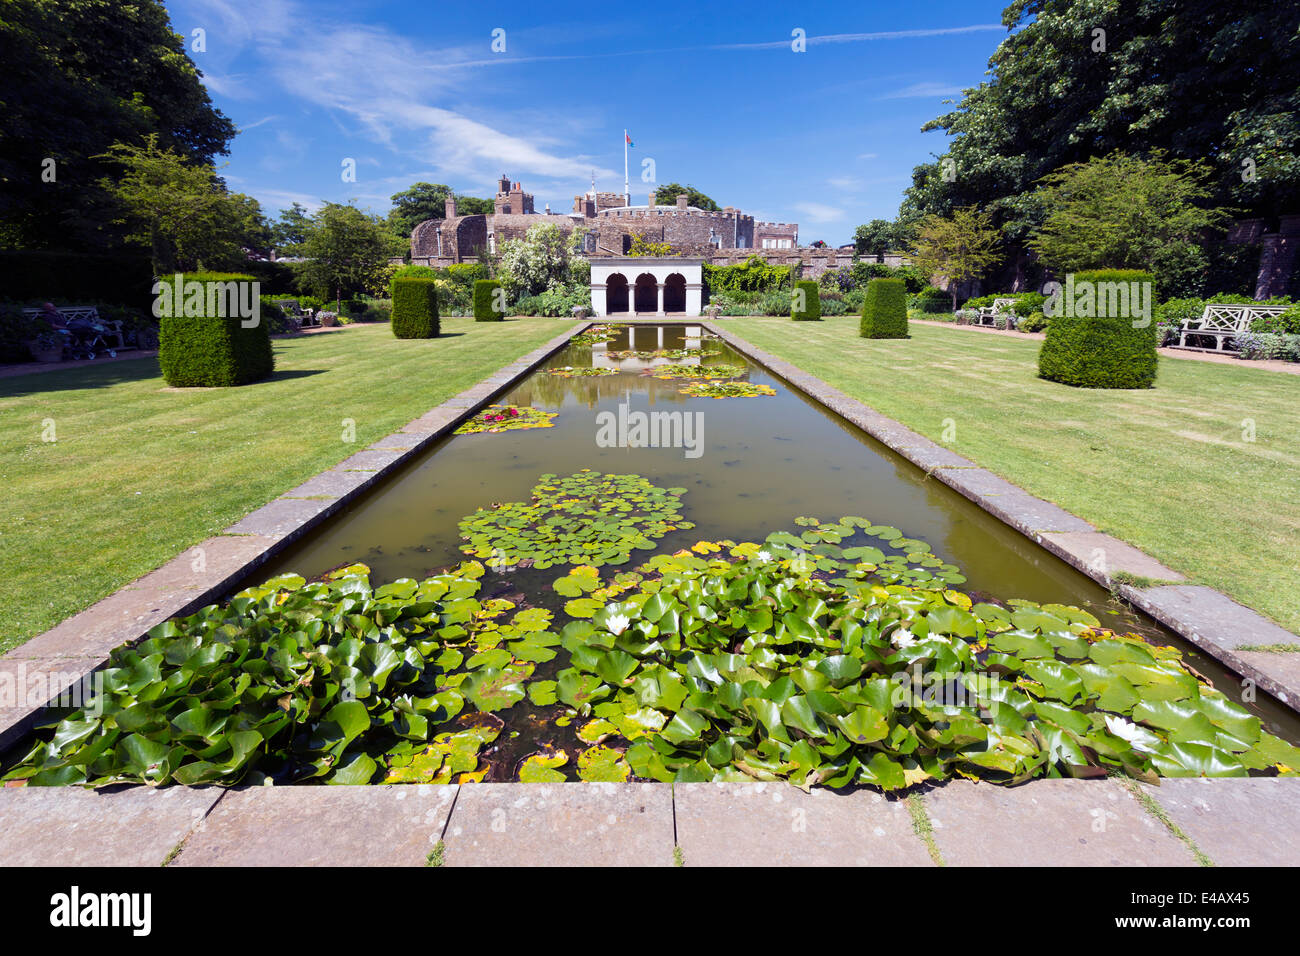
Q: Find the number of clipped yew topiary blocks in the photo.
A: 6